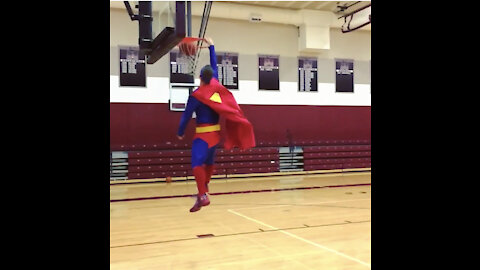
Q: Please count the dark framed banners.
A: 6